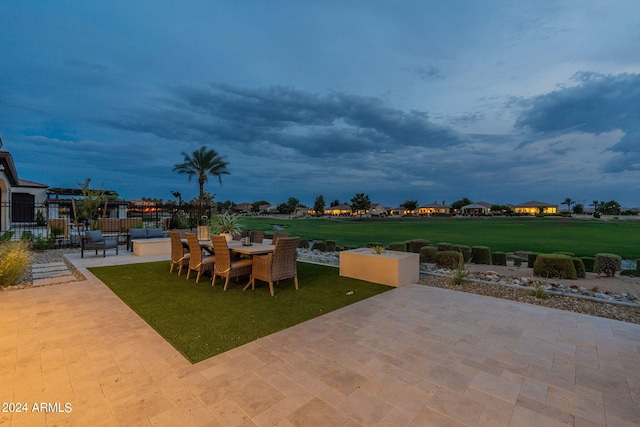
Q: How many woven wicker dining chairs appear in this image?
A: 8